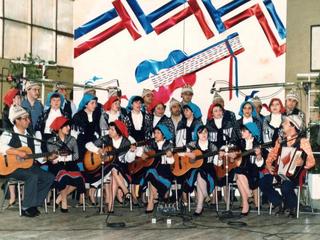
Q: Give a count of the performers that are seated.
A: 7